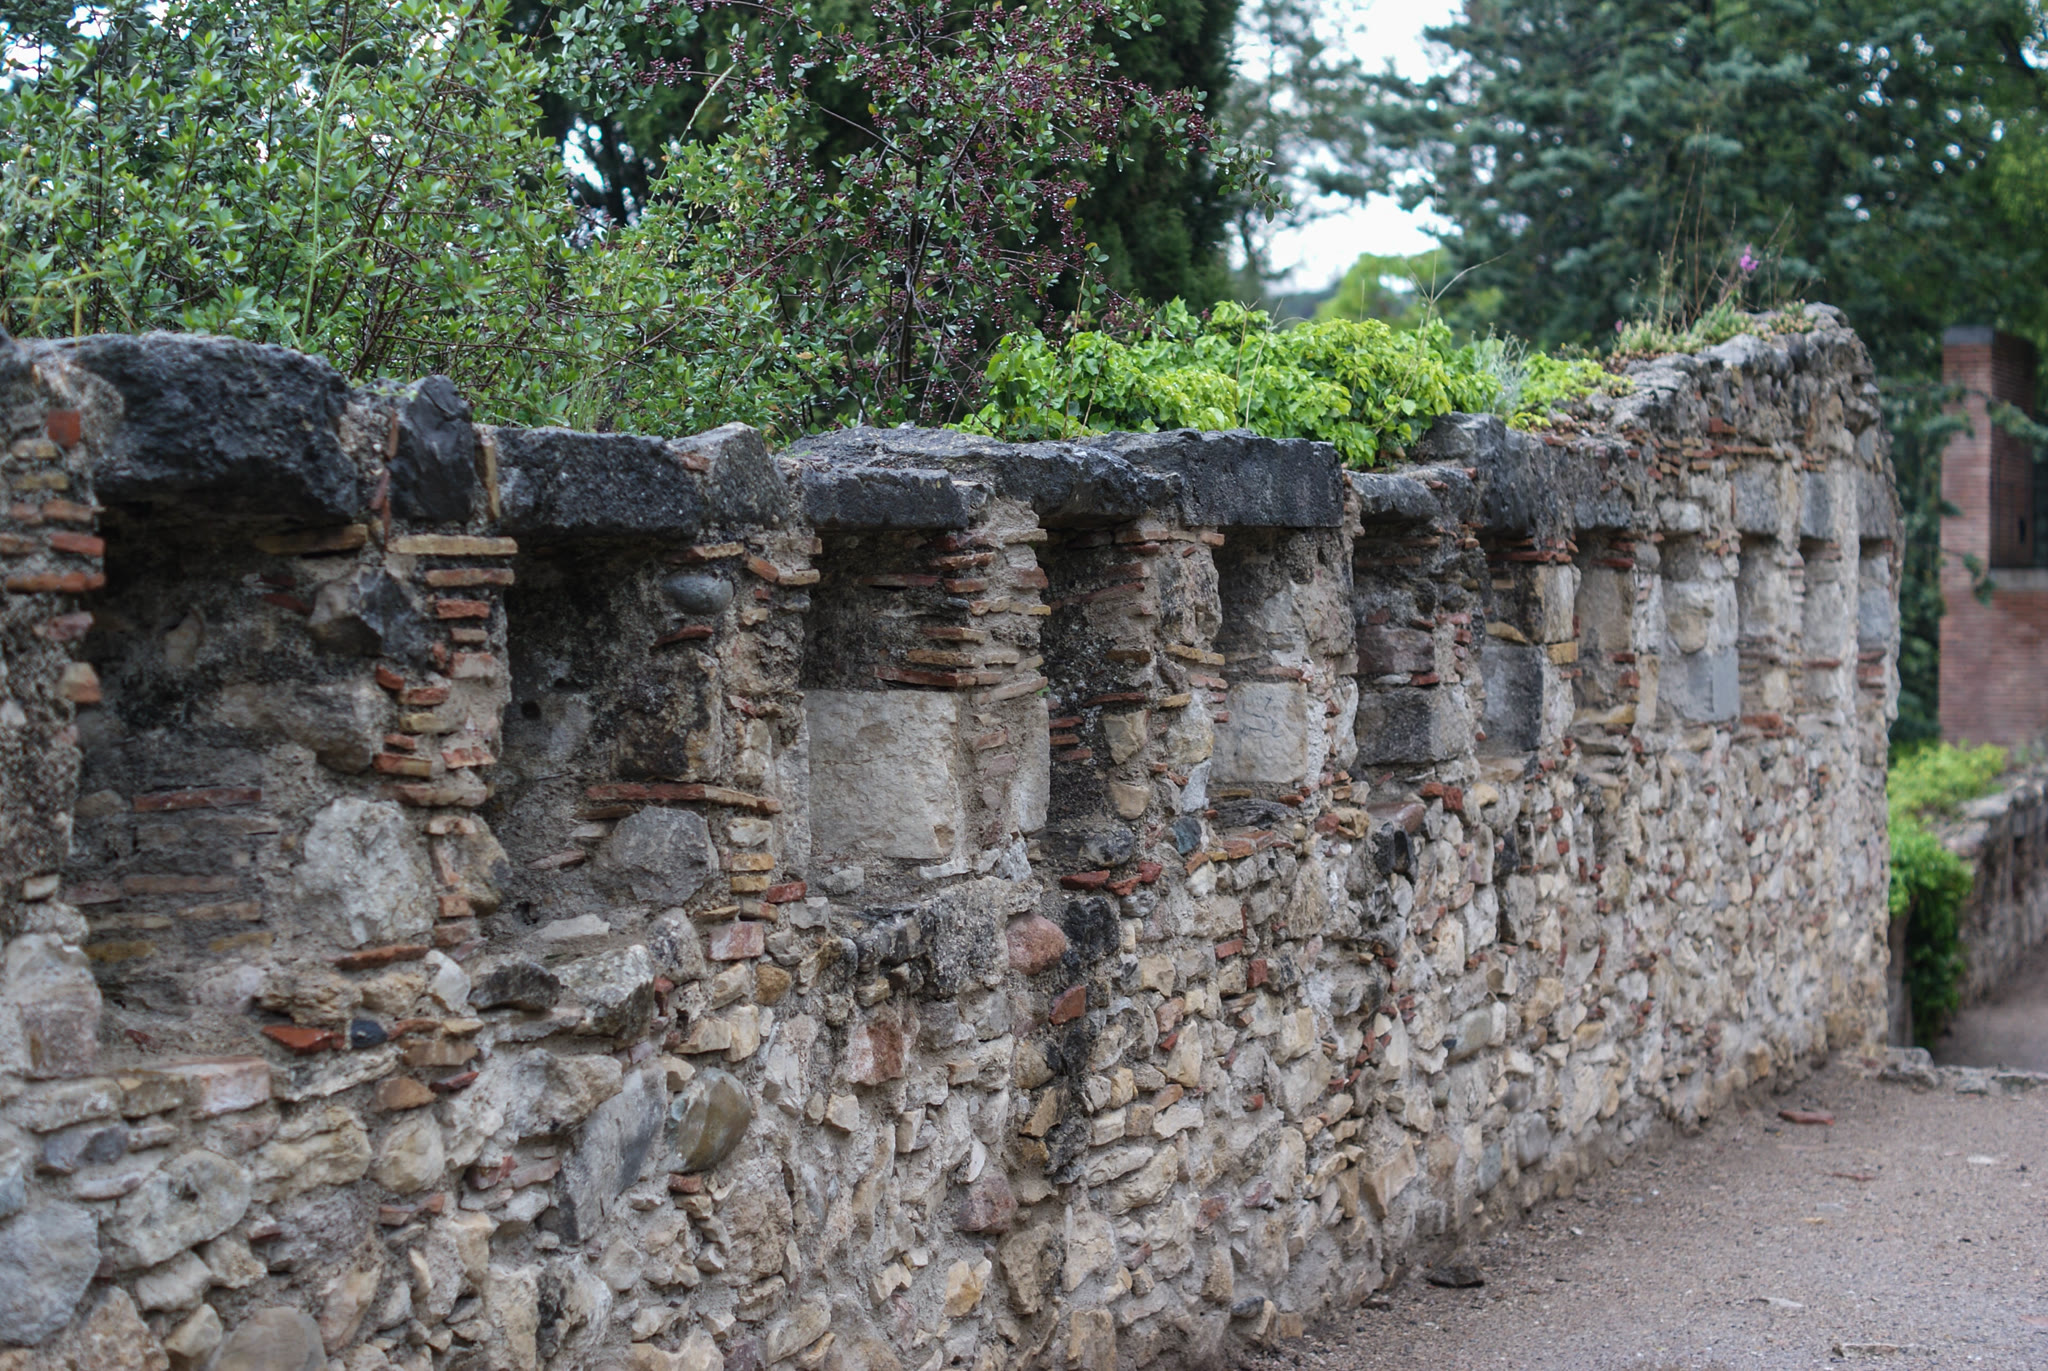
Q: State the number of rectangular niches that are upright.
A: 12